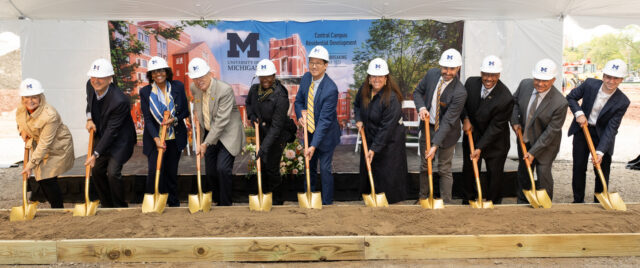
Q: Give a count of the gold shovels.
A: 11